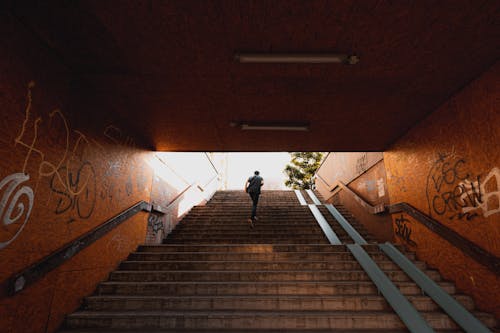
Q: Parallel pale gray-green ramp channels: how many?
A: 2